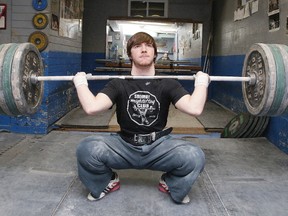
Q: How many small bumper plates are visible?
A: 3